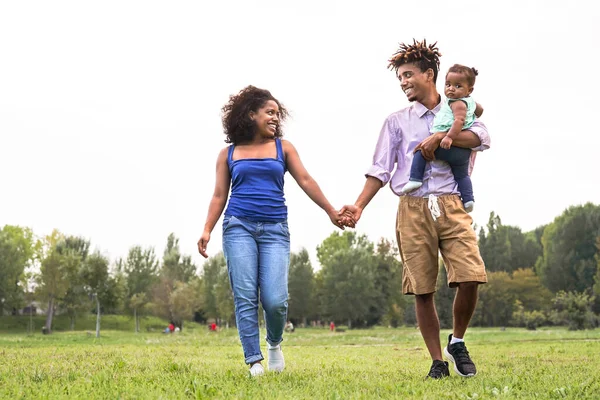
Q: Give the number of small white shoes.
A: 2